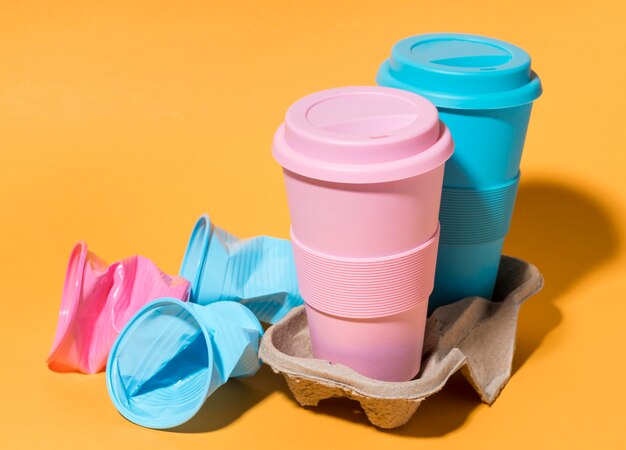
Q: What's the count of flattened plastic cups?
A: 3